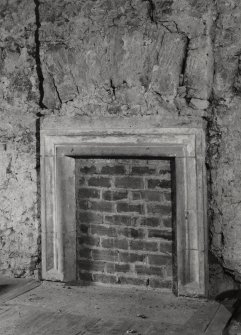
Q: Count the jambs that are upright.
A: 2